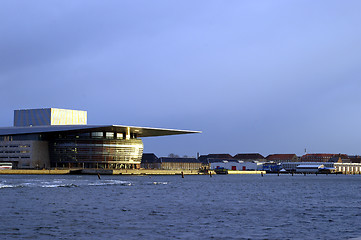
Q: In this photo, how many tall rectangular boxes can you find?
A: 1